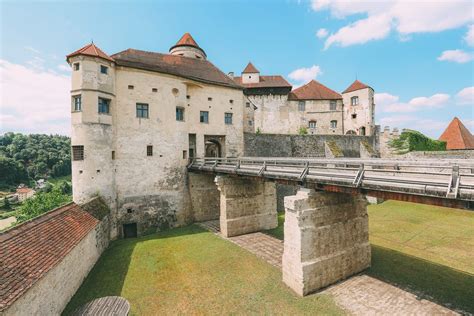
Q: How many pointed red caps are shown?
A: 6